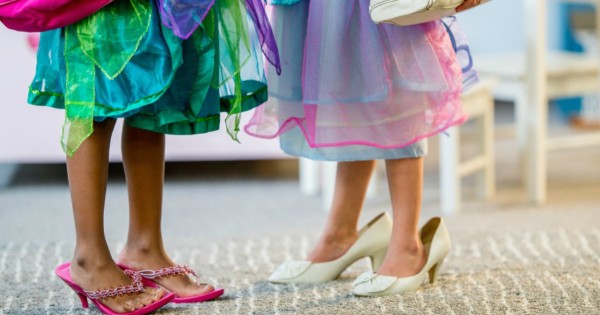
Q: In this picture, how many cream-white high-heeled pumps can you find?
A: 2